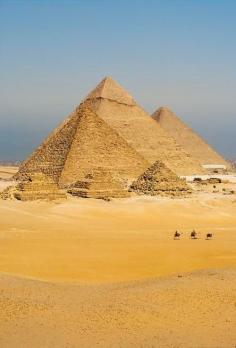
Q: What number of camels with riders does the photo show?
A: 2